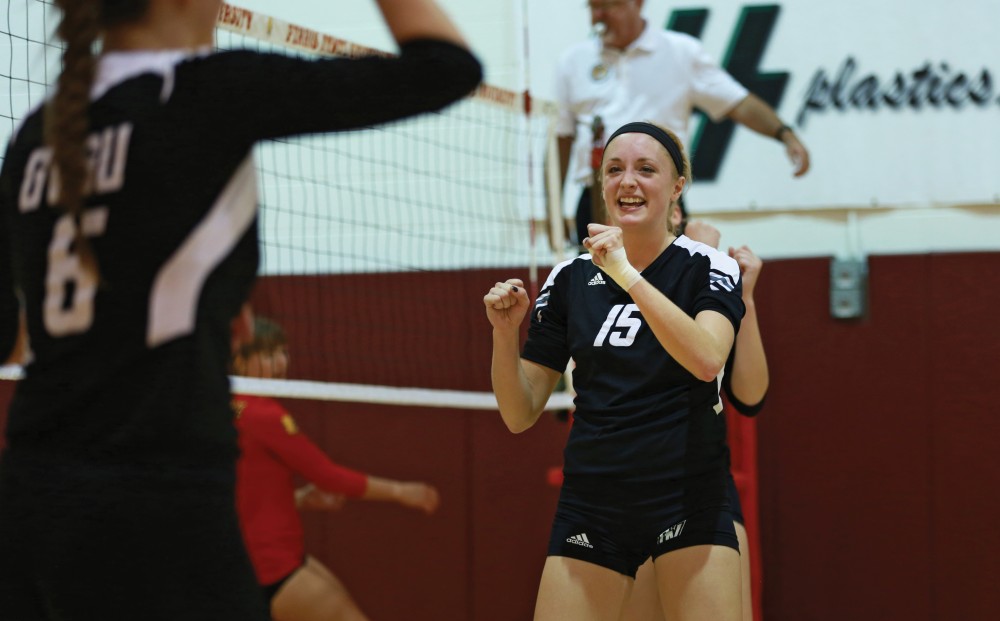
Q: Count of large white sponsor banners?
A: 1